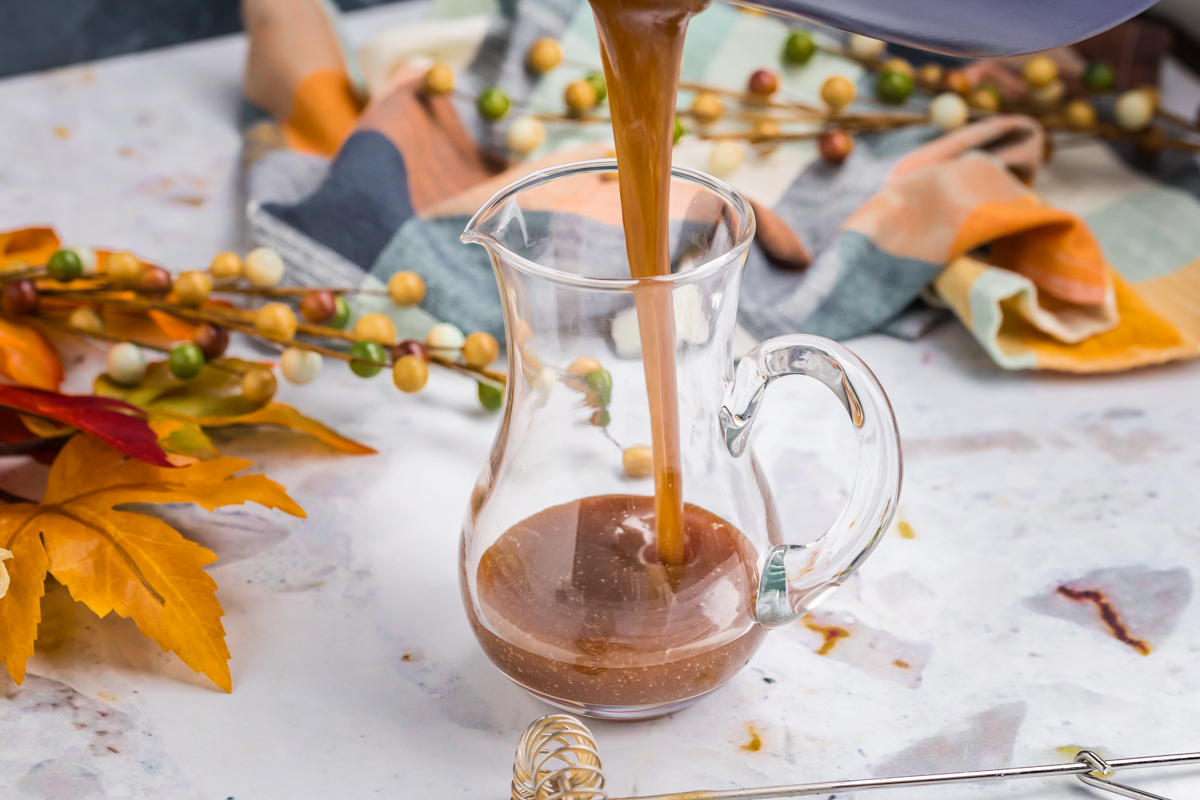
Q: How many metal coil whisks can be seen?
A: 1